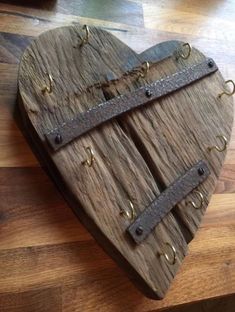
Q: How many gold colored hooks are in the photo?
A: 10